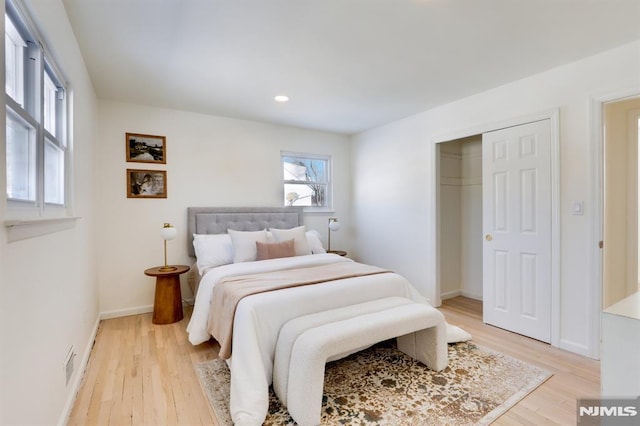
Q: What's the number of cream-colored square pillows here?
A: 2